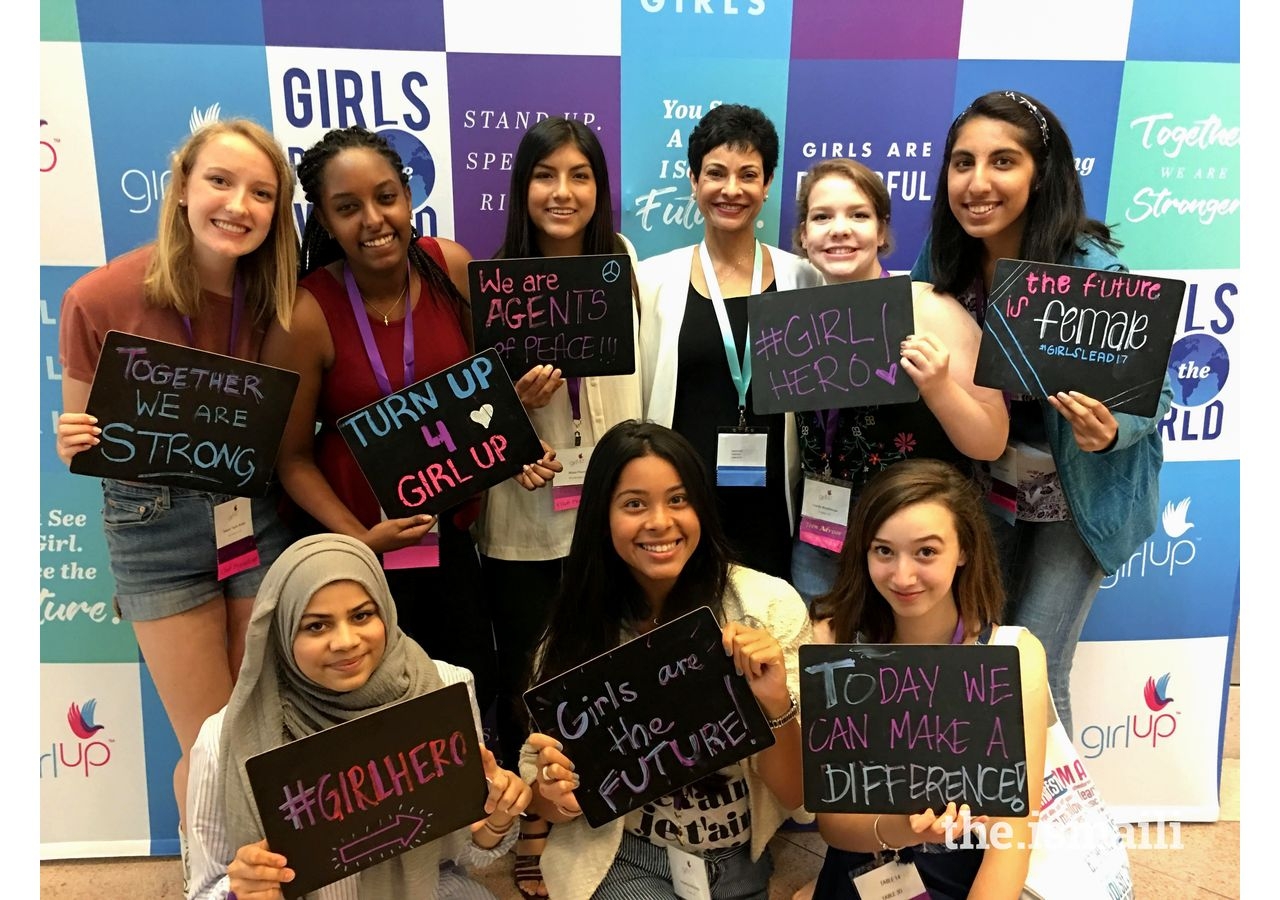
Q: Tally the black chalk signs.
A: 8